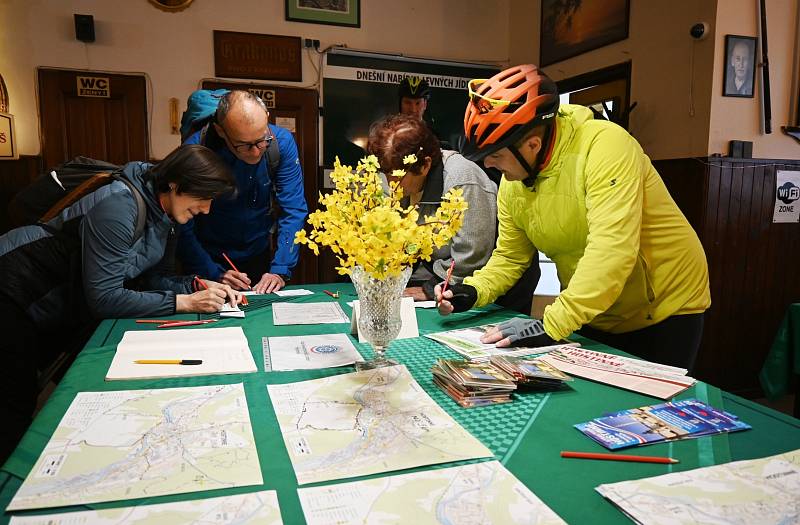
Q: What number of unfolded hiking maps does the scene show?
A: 5